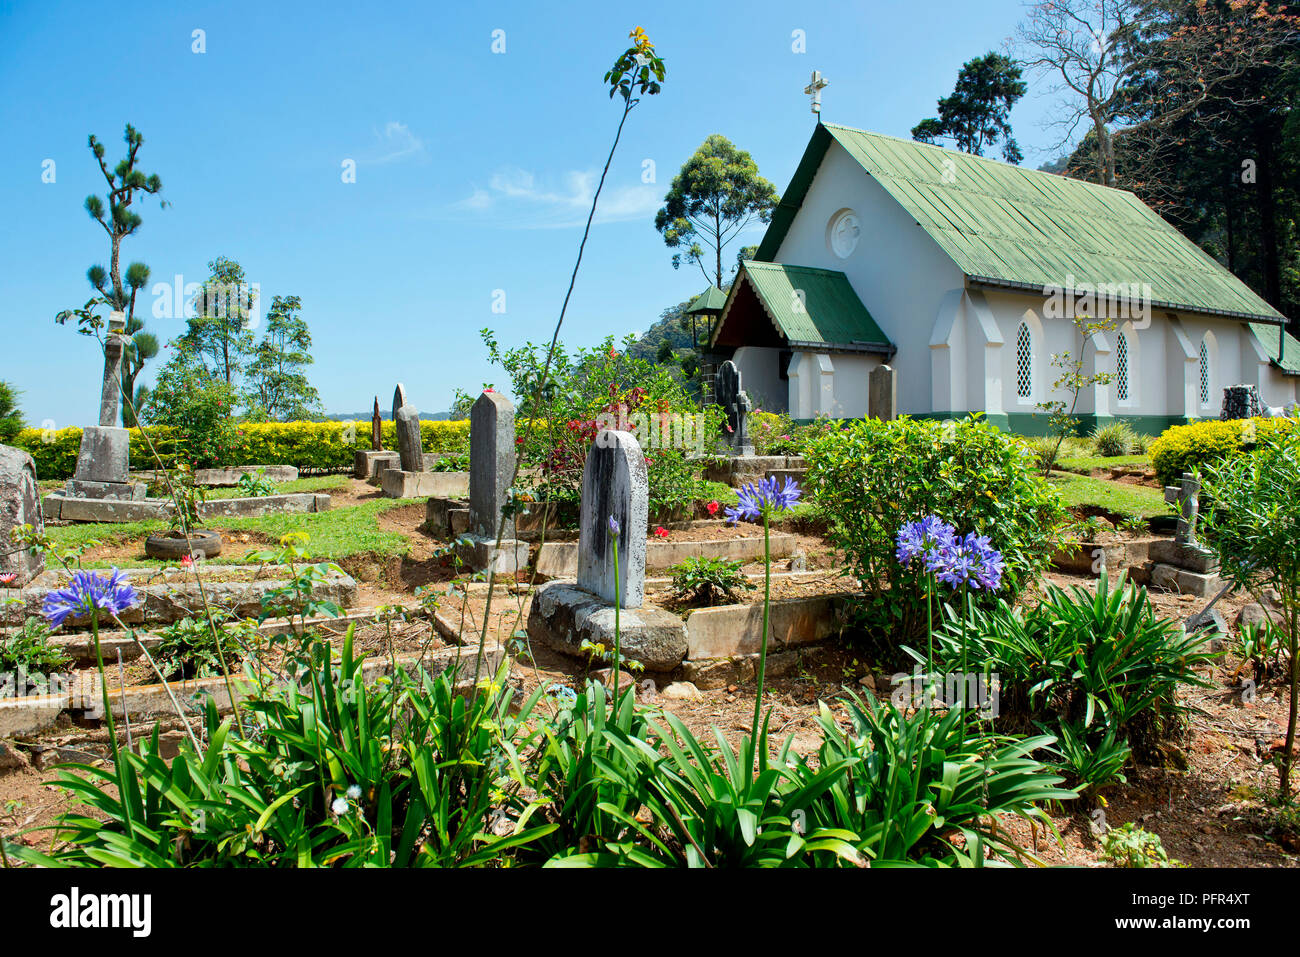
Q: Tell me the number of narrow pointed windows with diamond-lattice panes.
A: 3